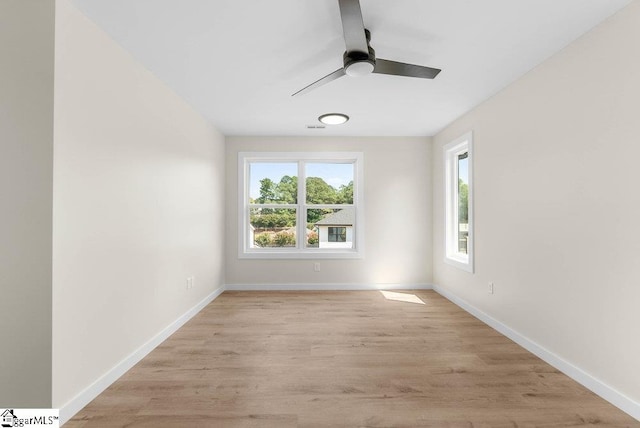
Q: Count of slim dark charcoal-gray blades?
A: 3